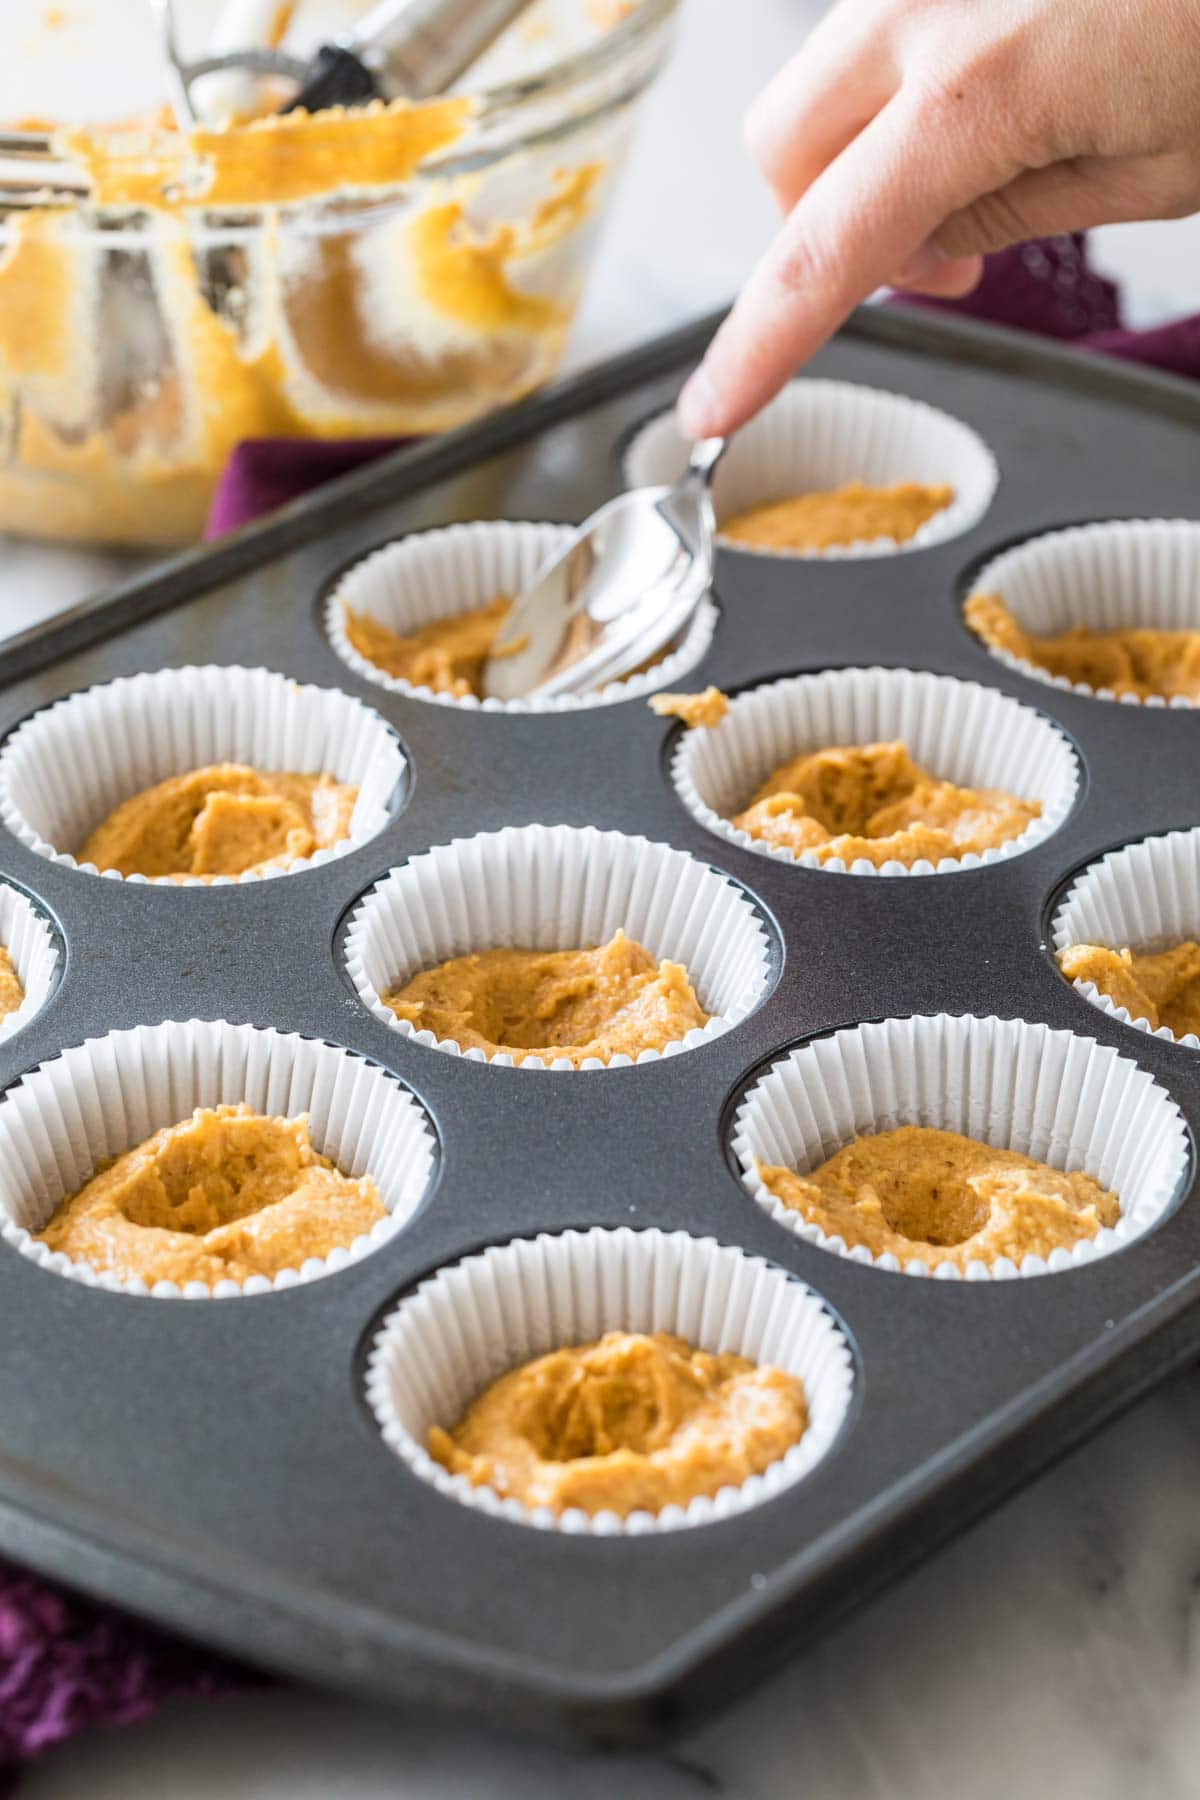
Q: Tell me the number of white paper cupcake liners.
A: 11